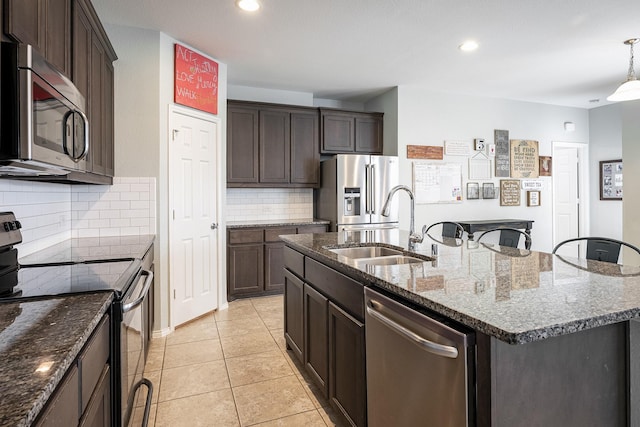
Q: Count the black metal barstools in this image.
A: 3